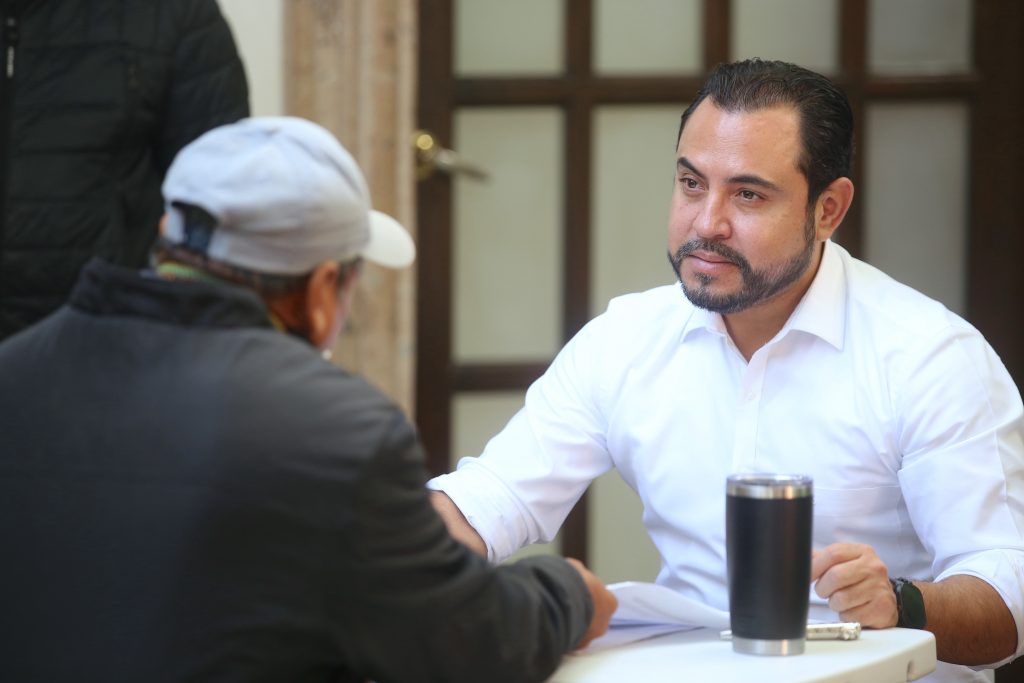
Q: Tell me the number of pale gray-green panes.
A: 9